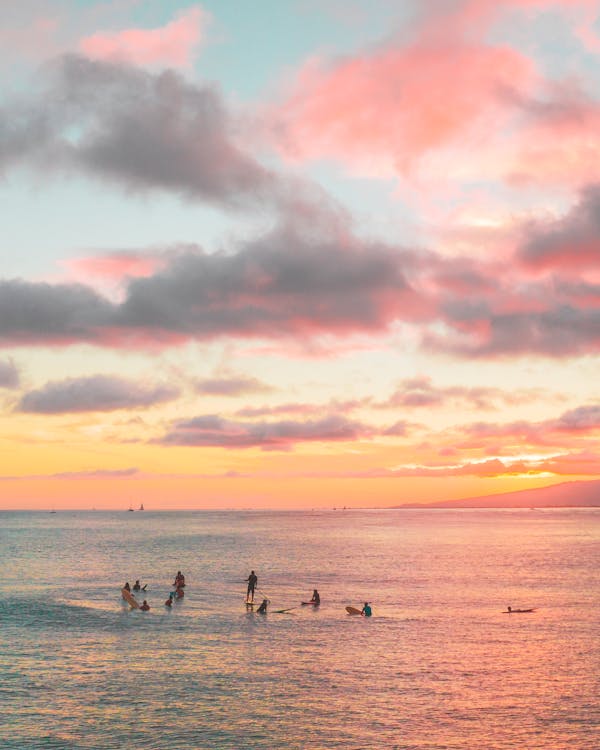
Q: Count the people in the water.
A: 11